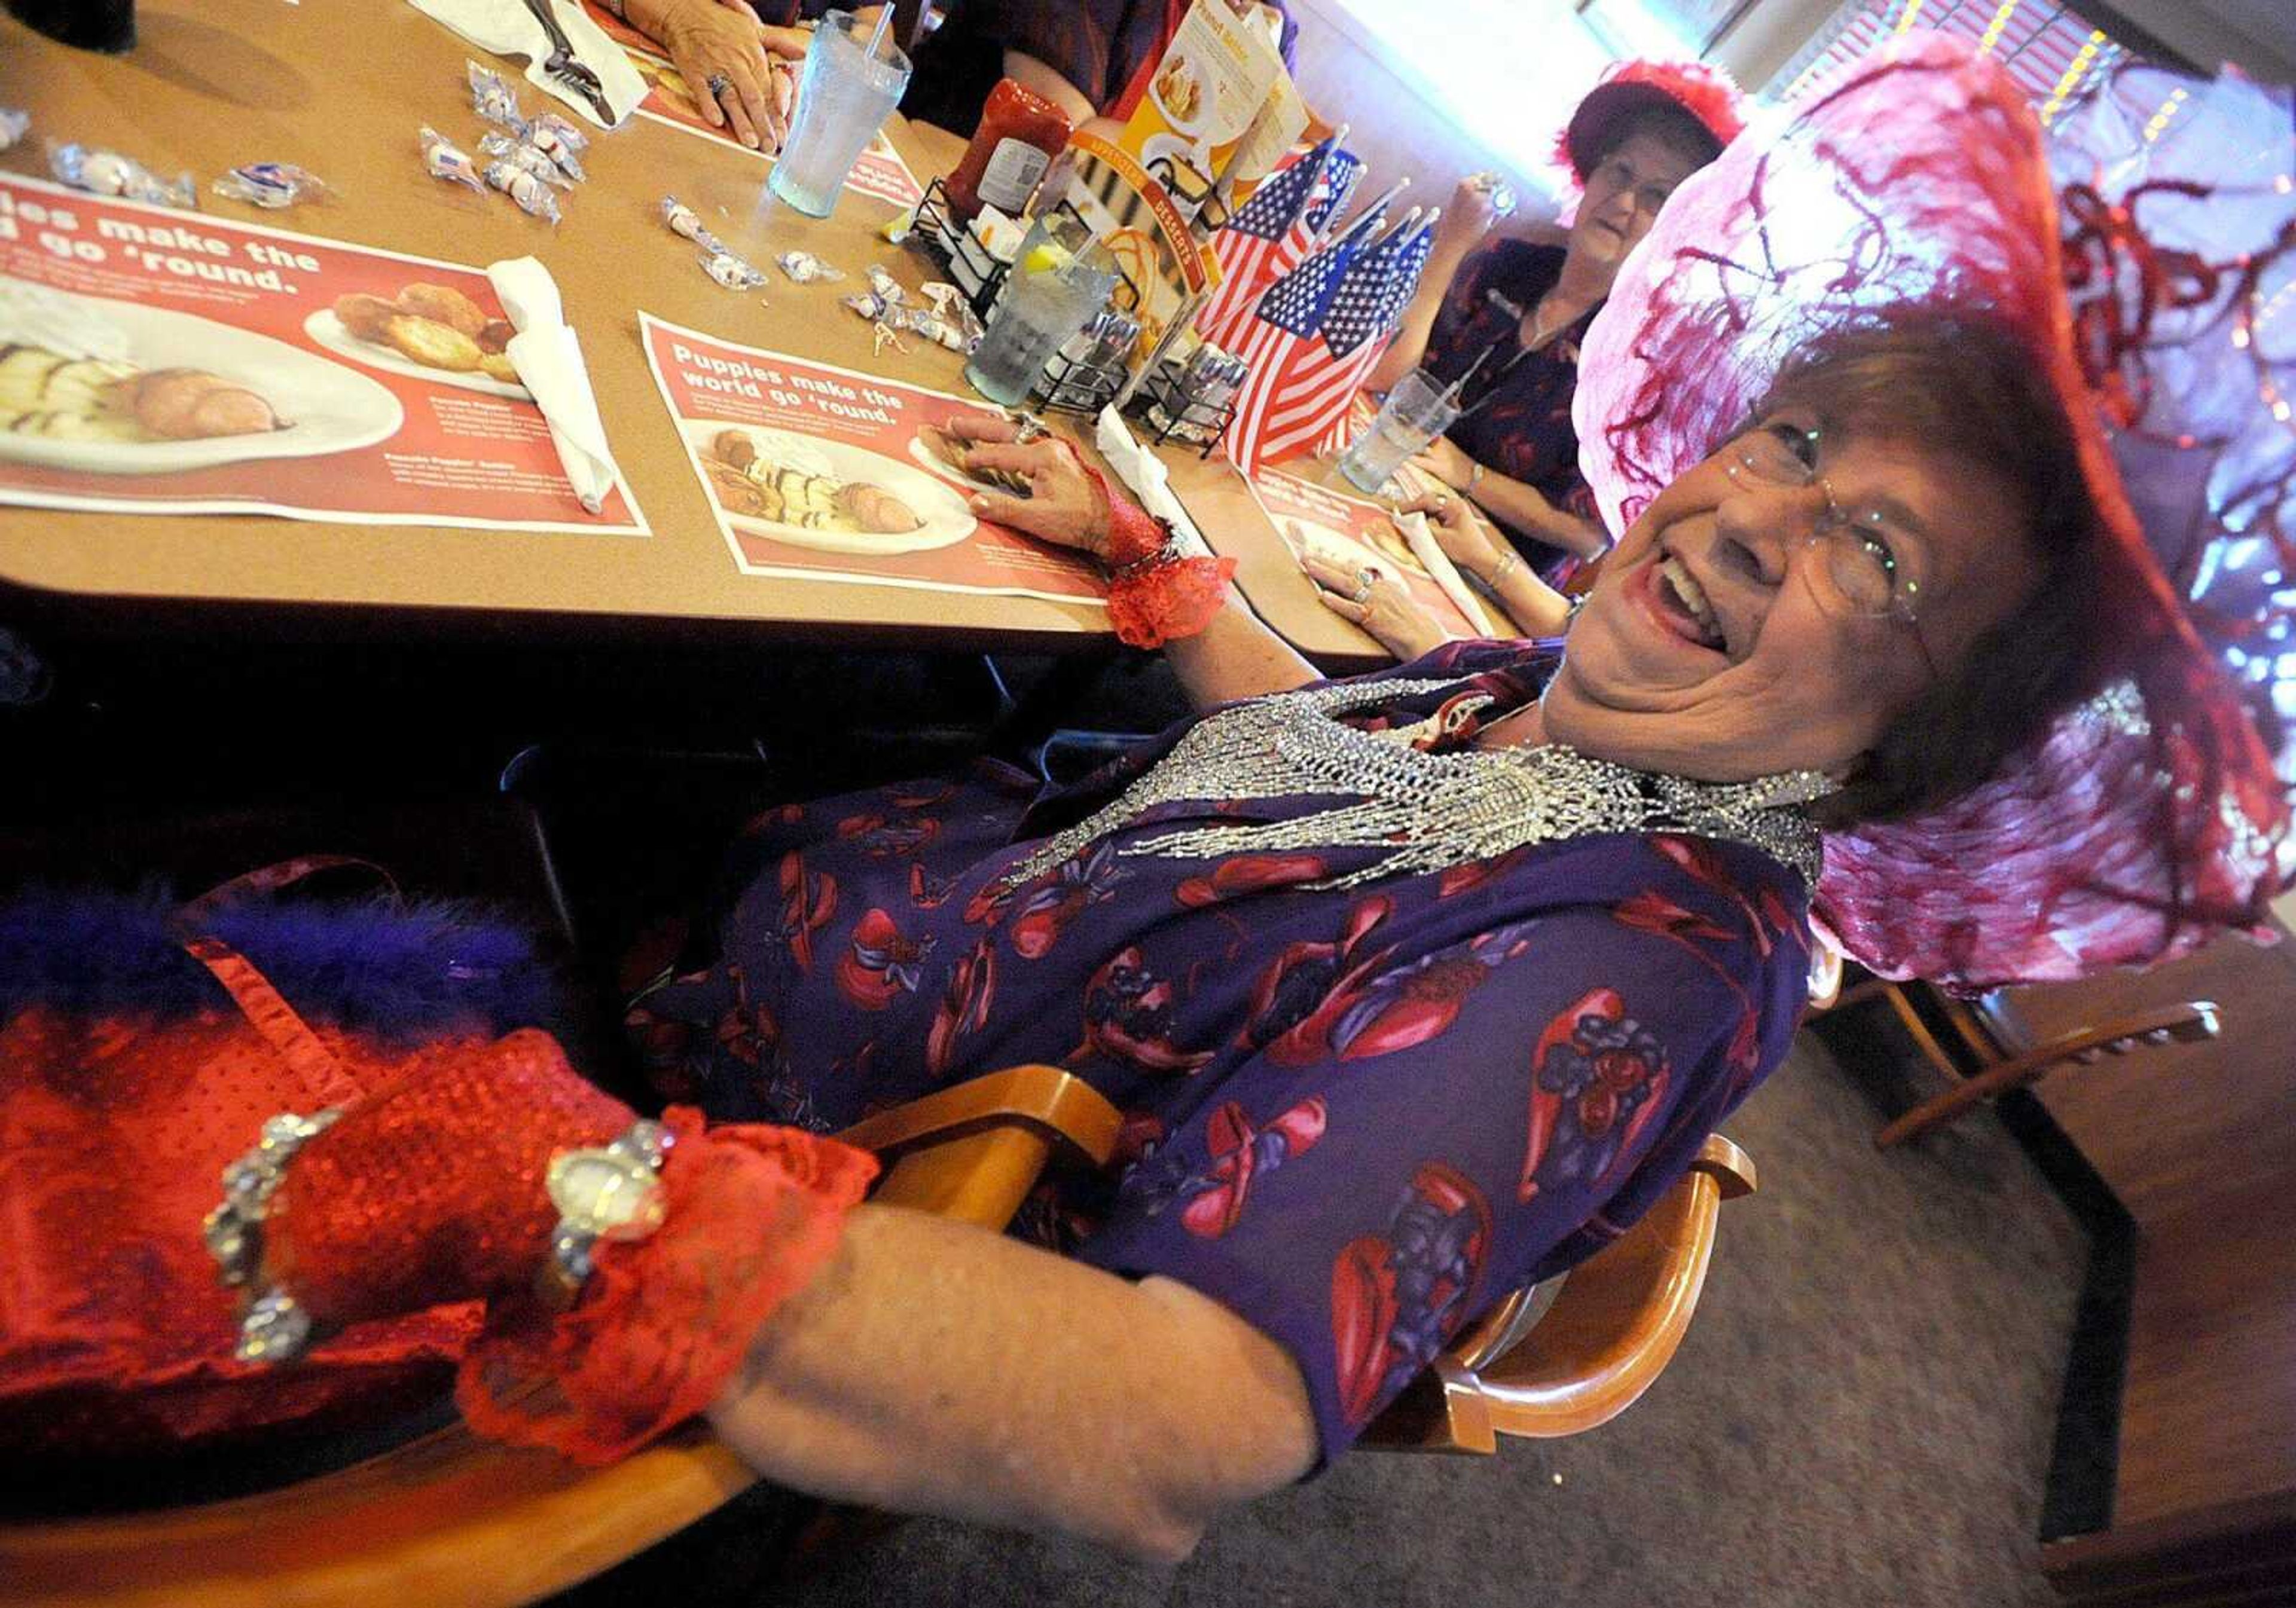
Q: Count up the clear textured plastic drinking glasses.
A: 3